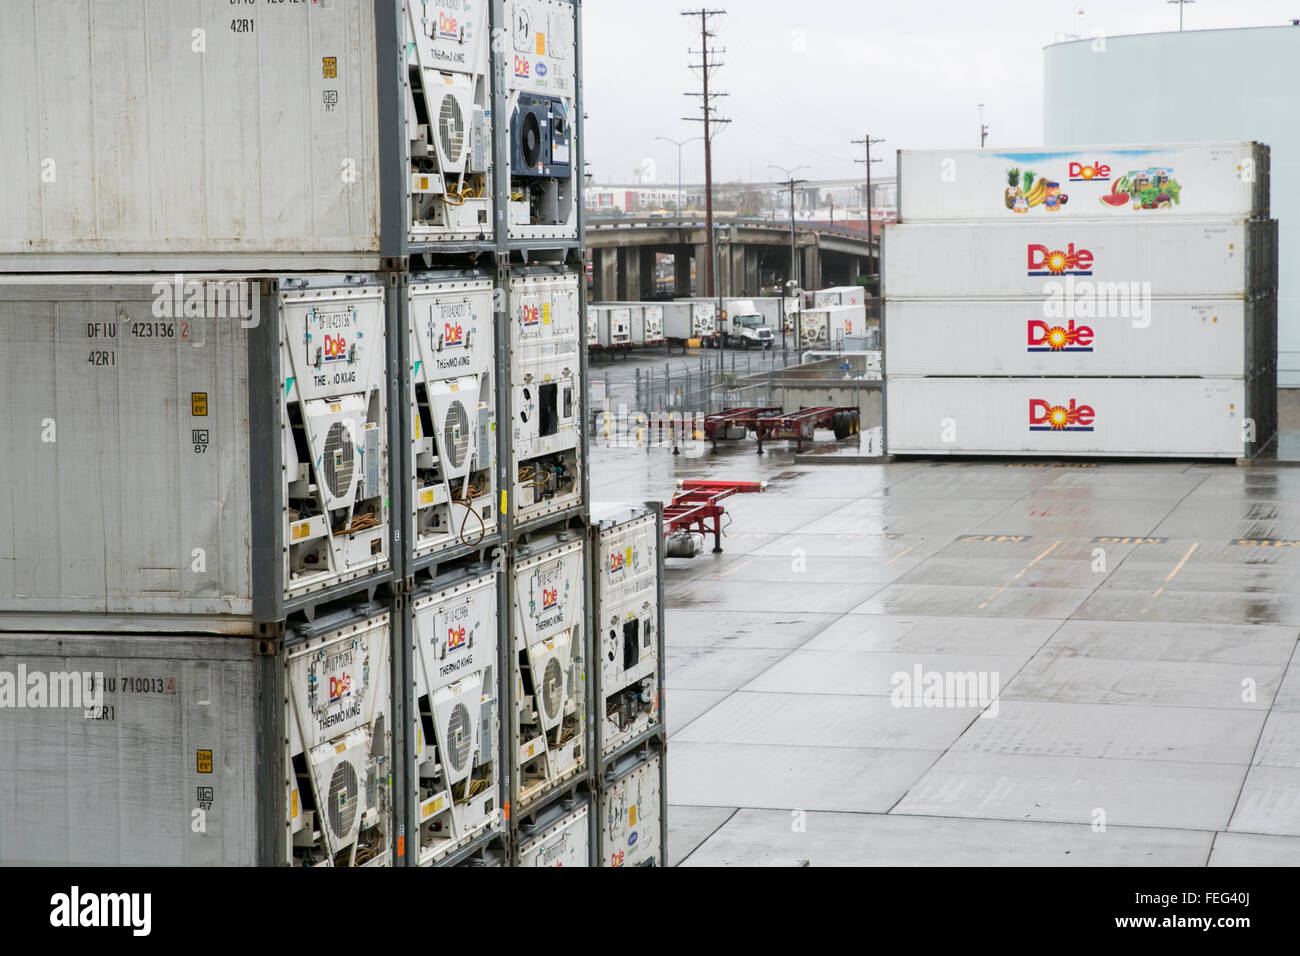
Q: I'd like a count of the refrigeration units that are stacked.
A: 11